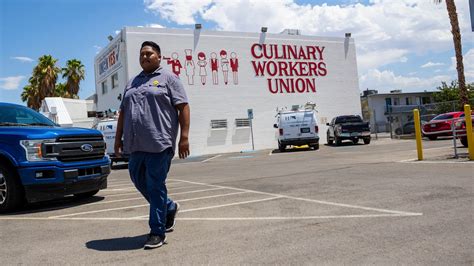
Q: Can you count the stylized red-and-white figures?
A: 6